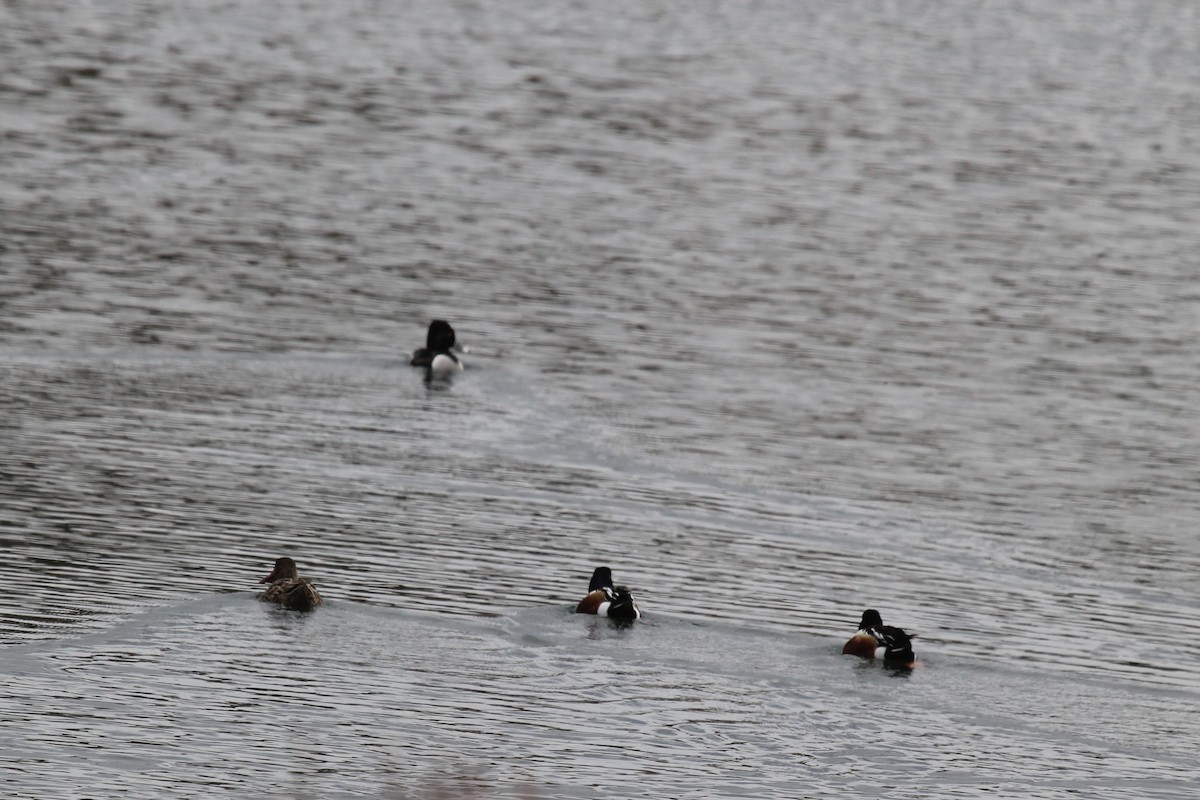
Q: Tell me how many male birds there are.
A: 3